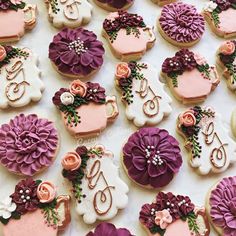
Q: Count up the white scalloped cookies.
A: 6